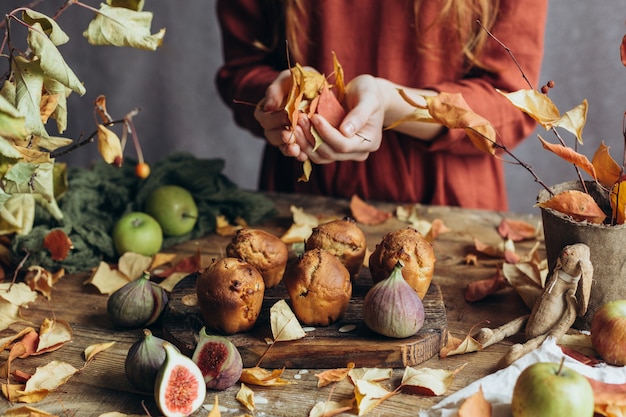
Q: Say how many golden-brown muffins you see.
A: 5